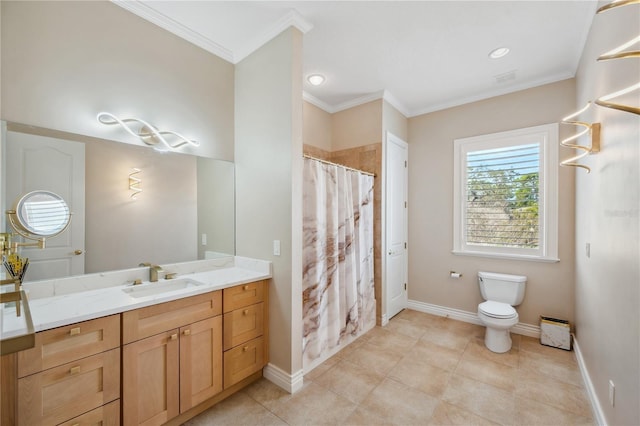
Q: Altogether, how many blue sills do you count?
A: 0